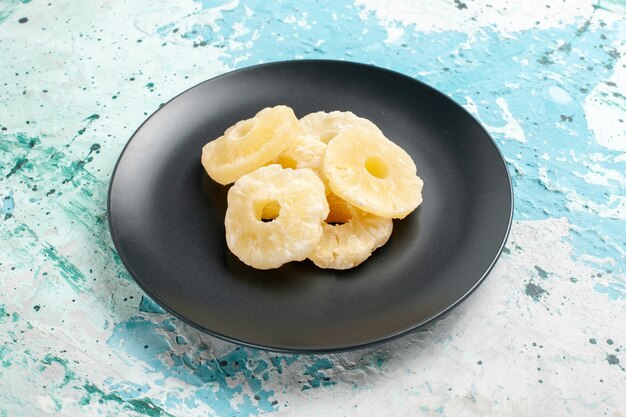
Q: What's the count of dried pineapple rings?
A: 6